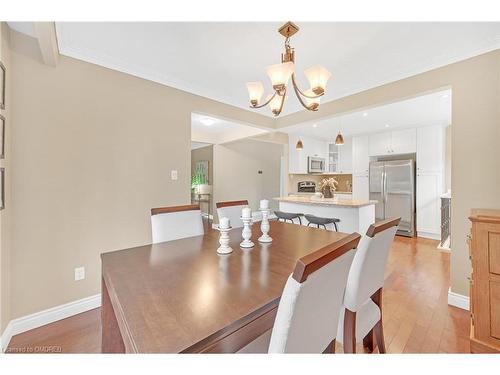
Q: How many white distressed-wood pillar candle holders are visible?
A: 3